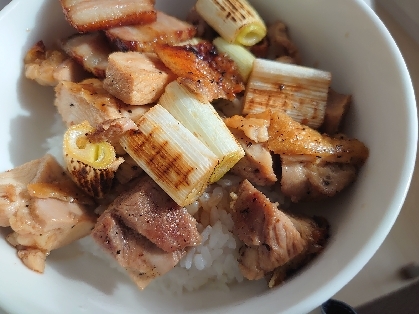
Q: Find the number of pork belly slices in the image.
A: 3